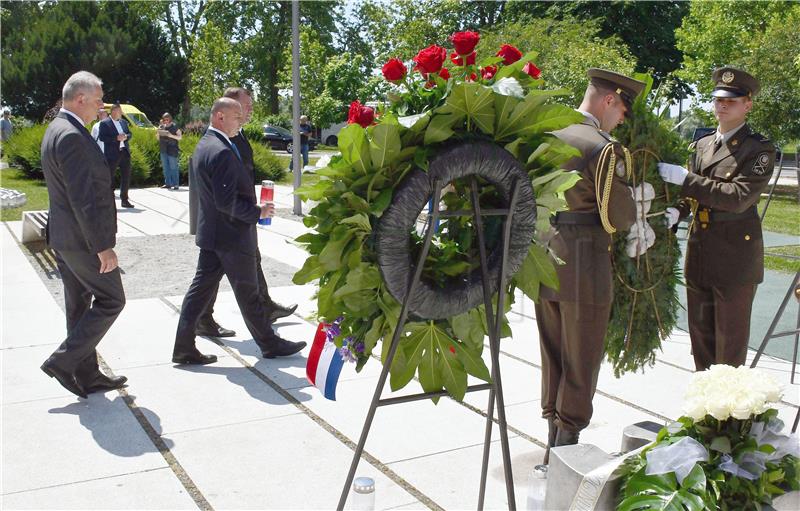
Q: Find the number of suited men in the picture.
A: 4